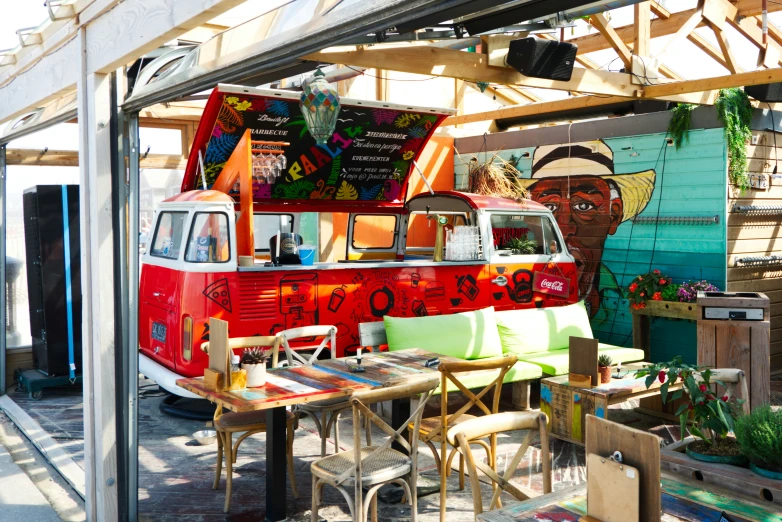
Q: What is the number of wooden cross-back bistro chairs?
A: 6